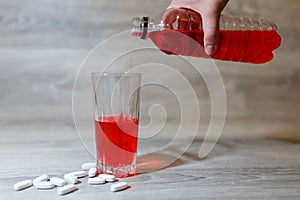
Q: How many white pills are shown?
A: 12